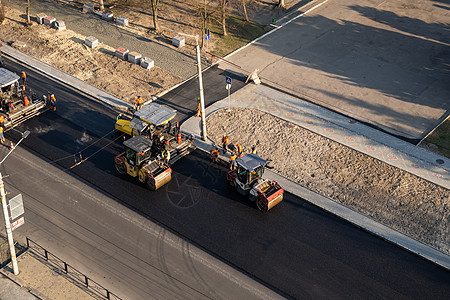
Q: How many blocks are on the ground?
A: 11